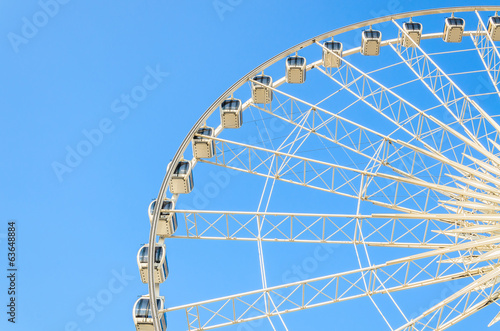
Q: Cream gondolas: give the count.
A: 13